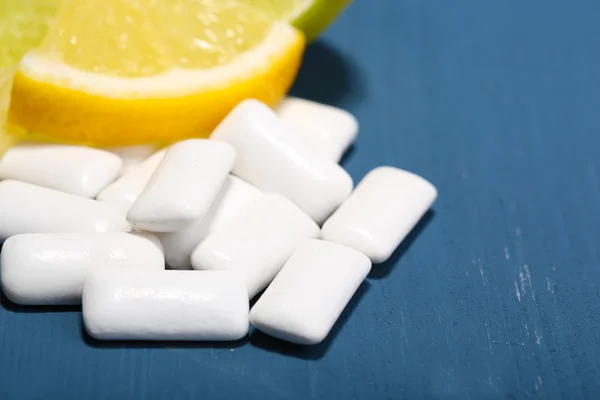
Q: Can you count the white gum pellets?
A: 13